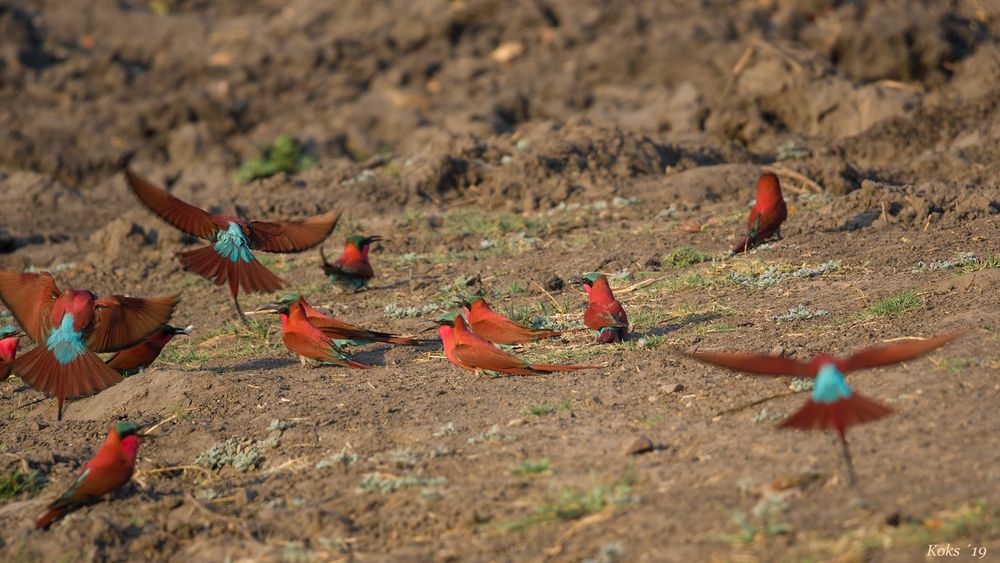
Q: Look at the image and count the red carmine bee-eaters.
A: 13